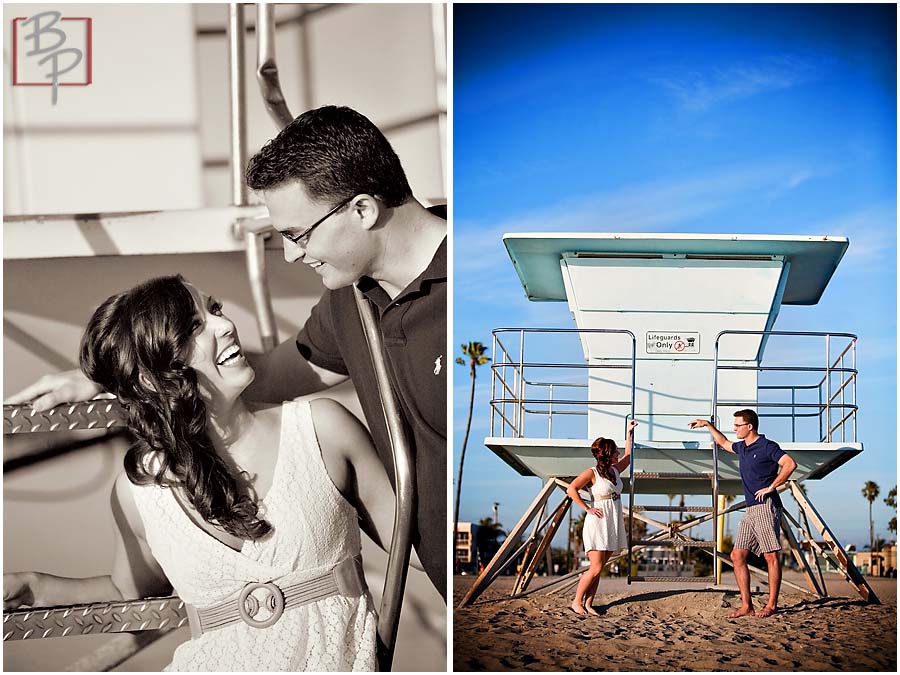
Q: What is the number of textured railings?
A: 2